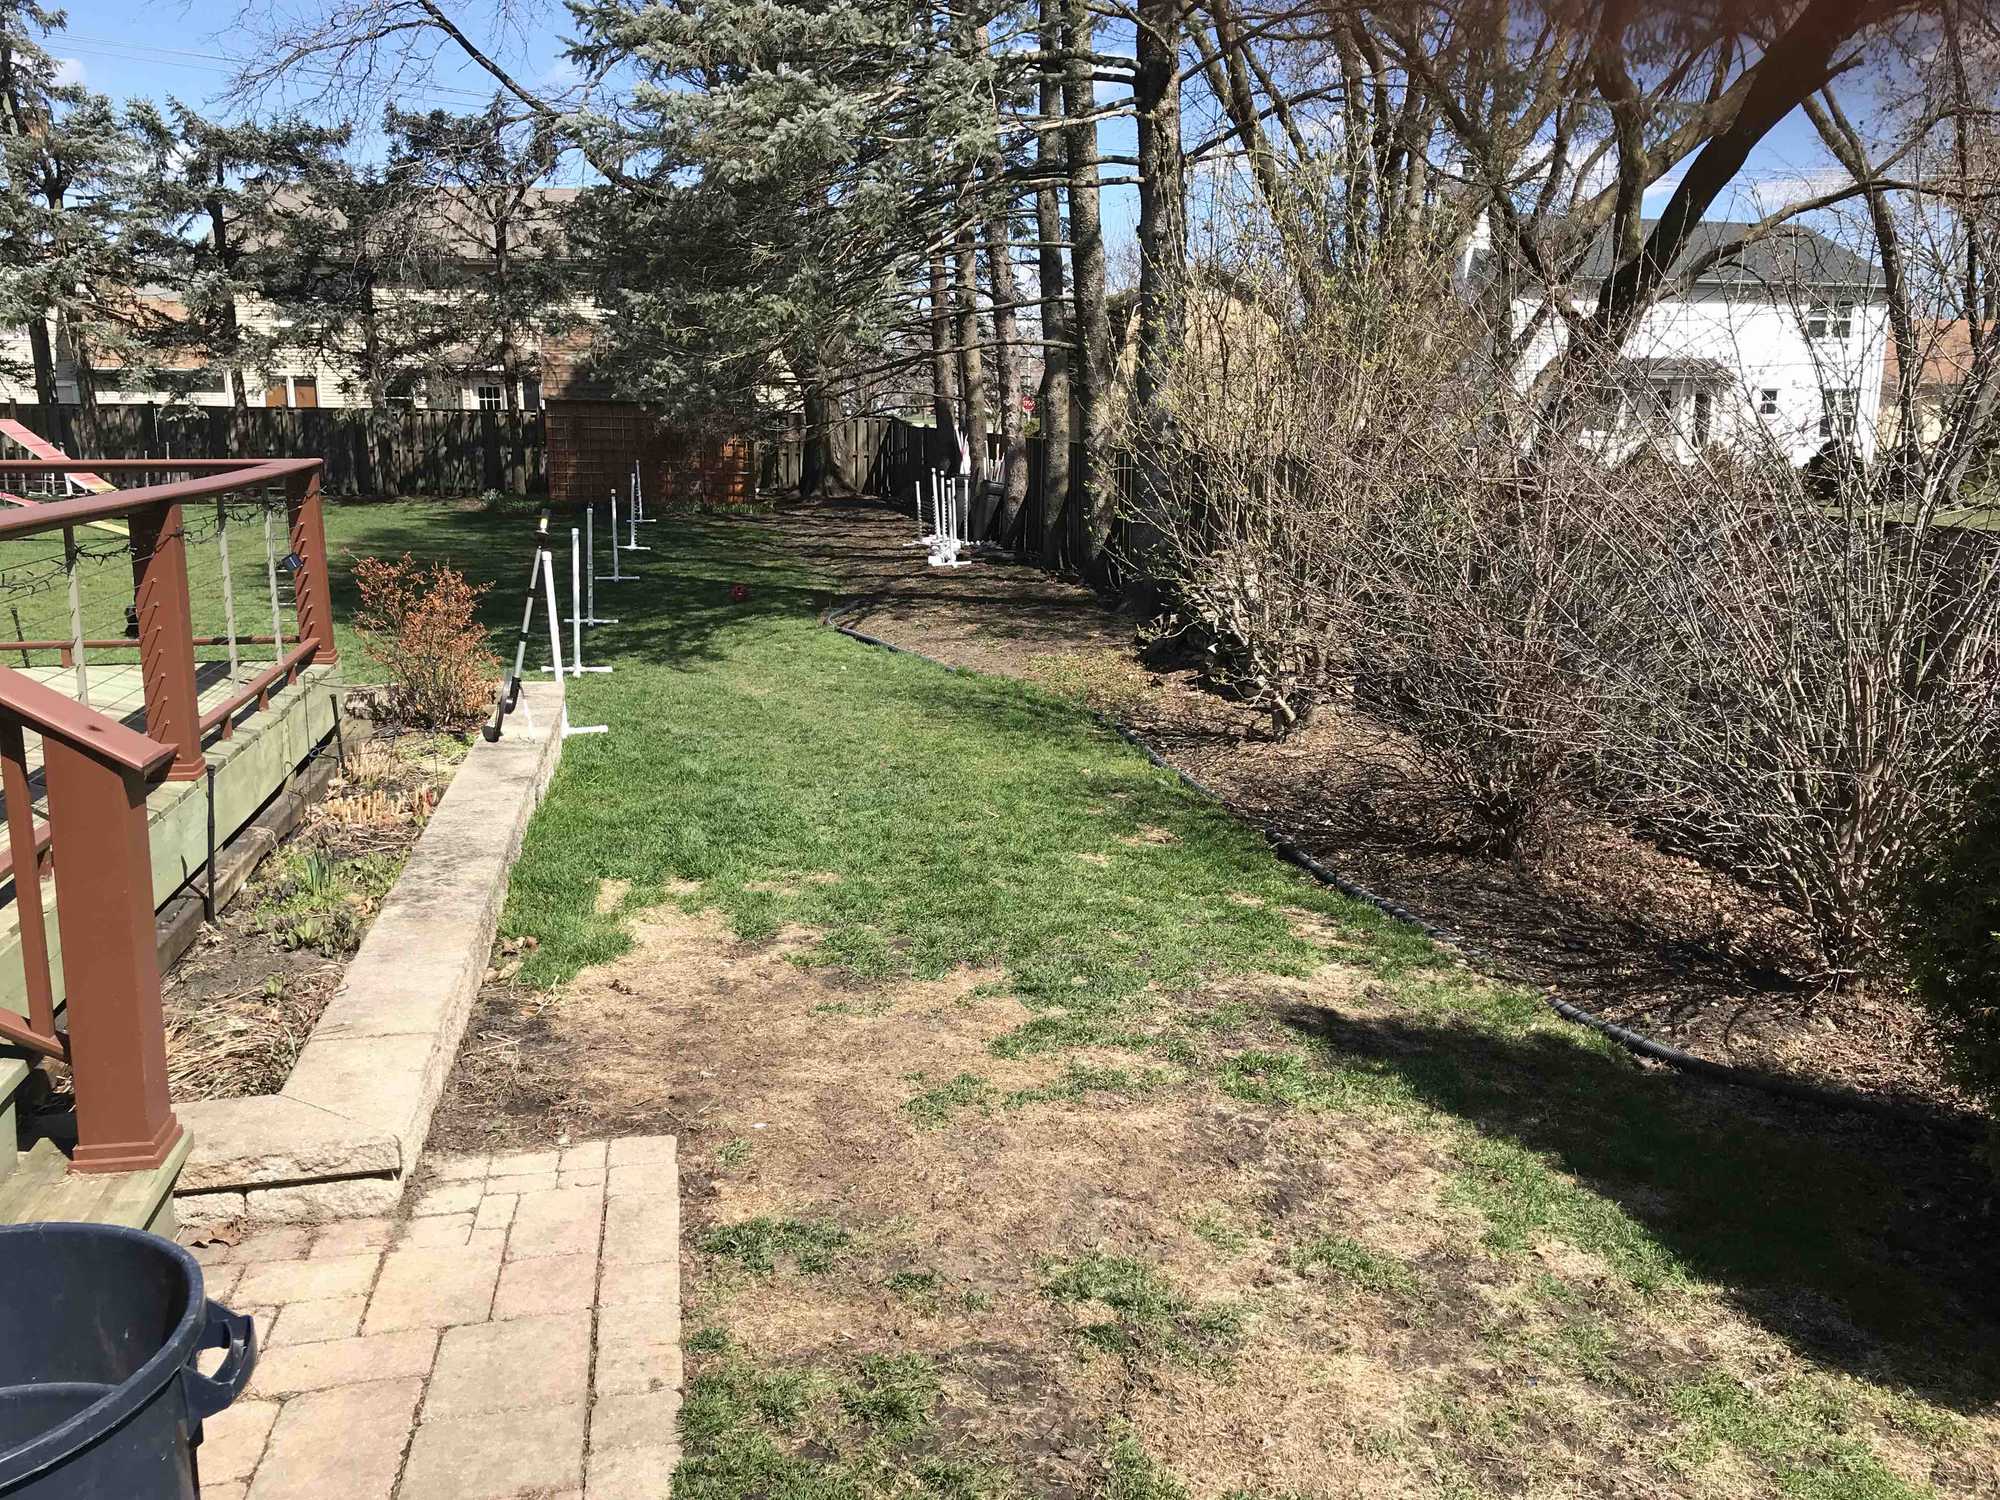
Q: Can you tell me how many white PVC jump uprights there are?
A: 12